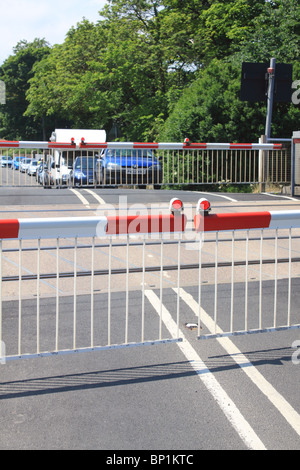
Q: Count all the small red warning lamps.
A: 5